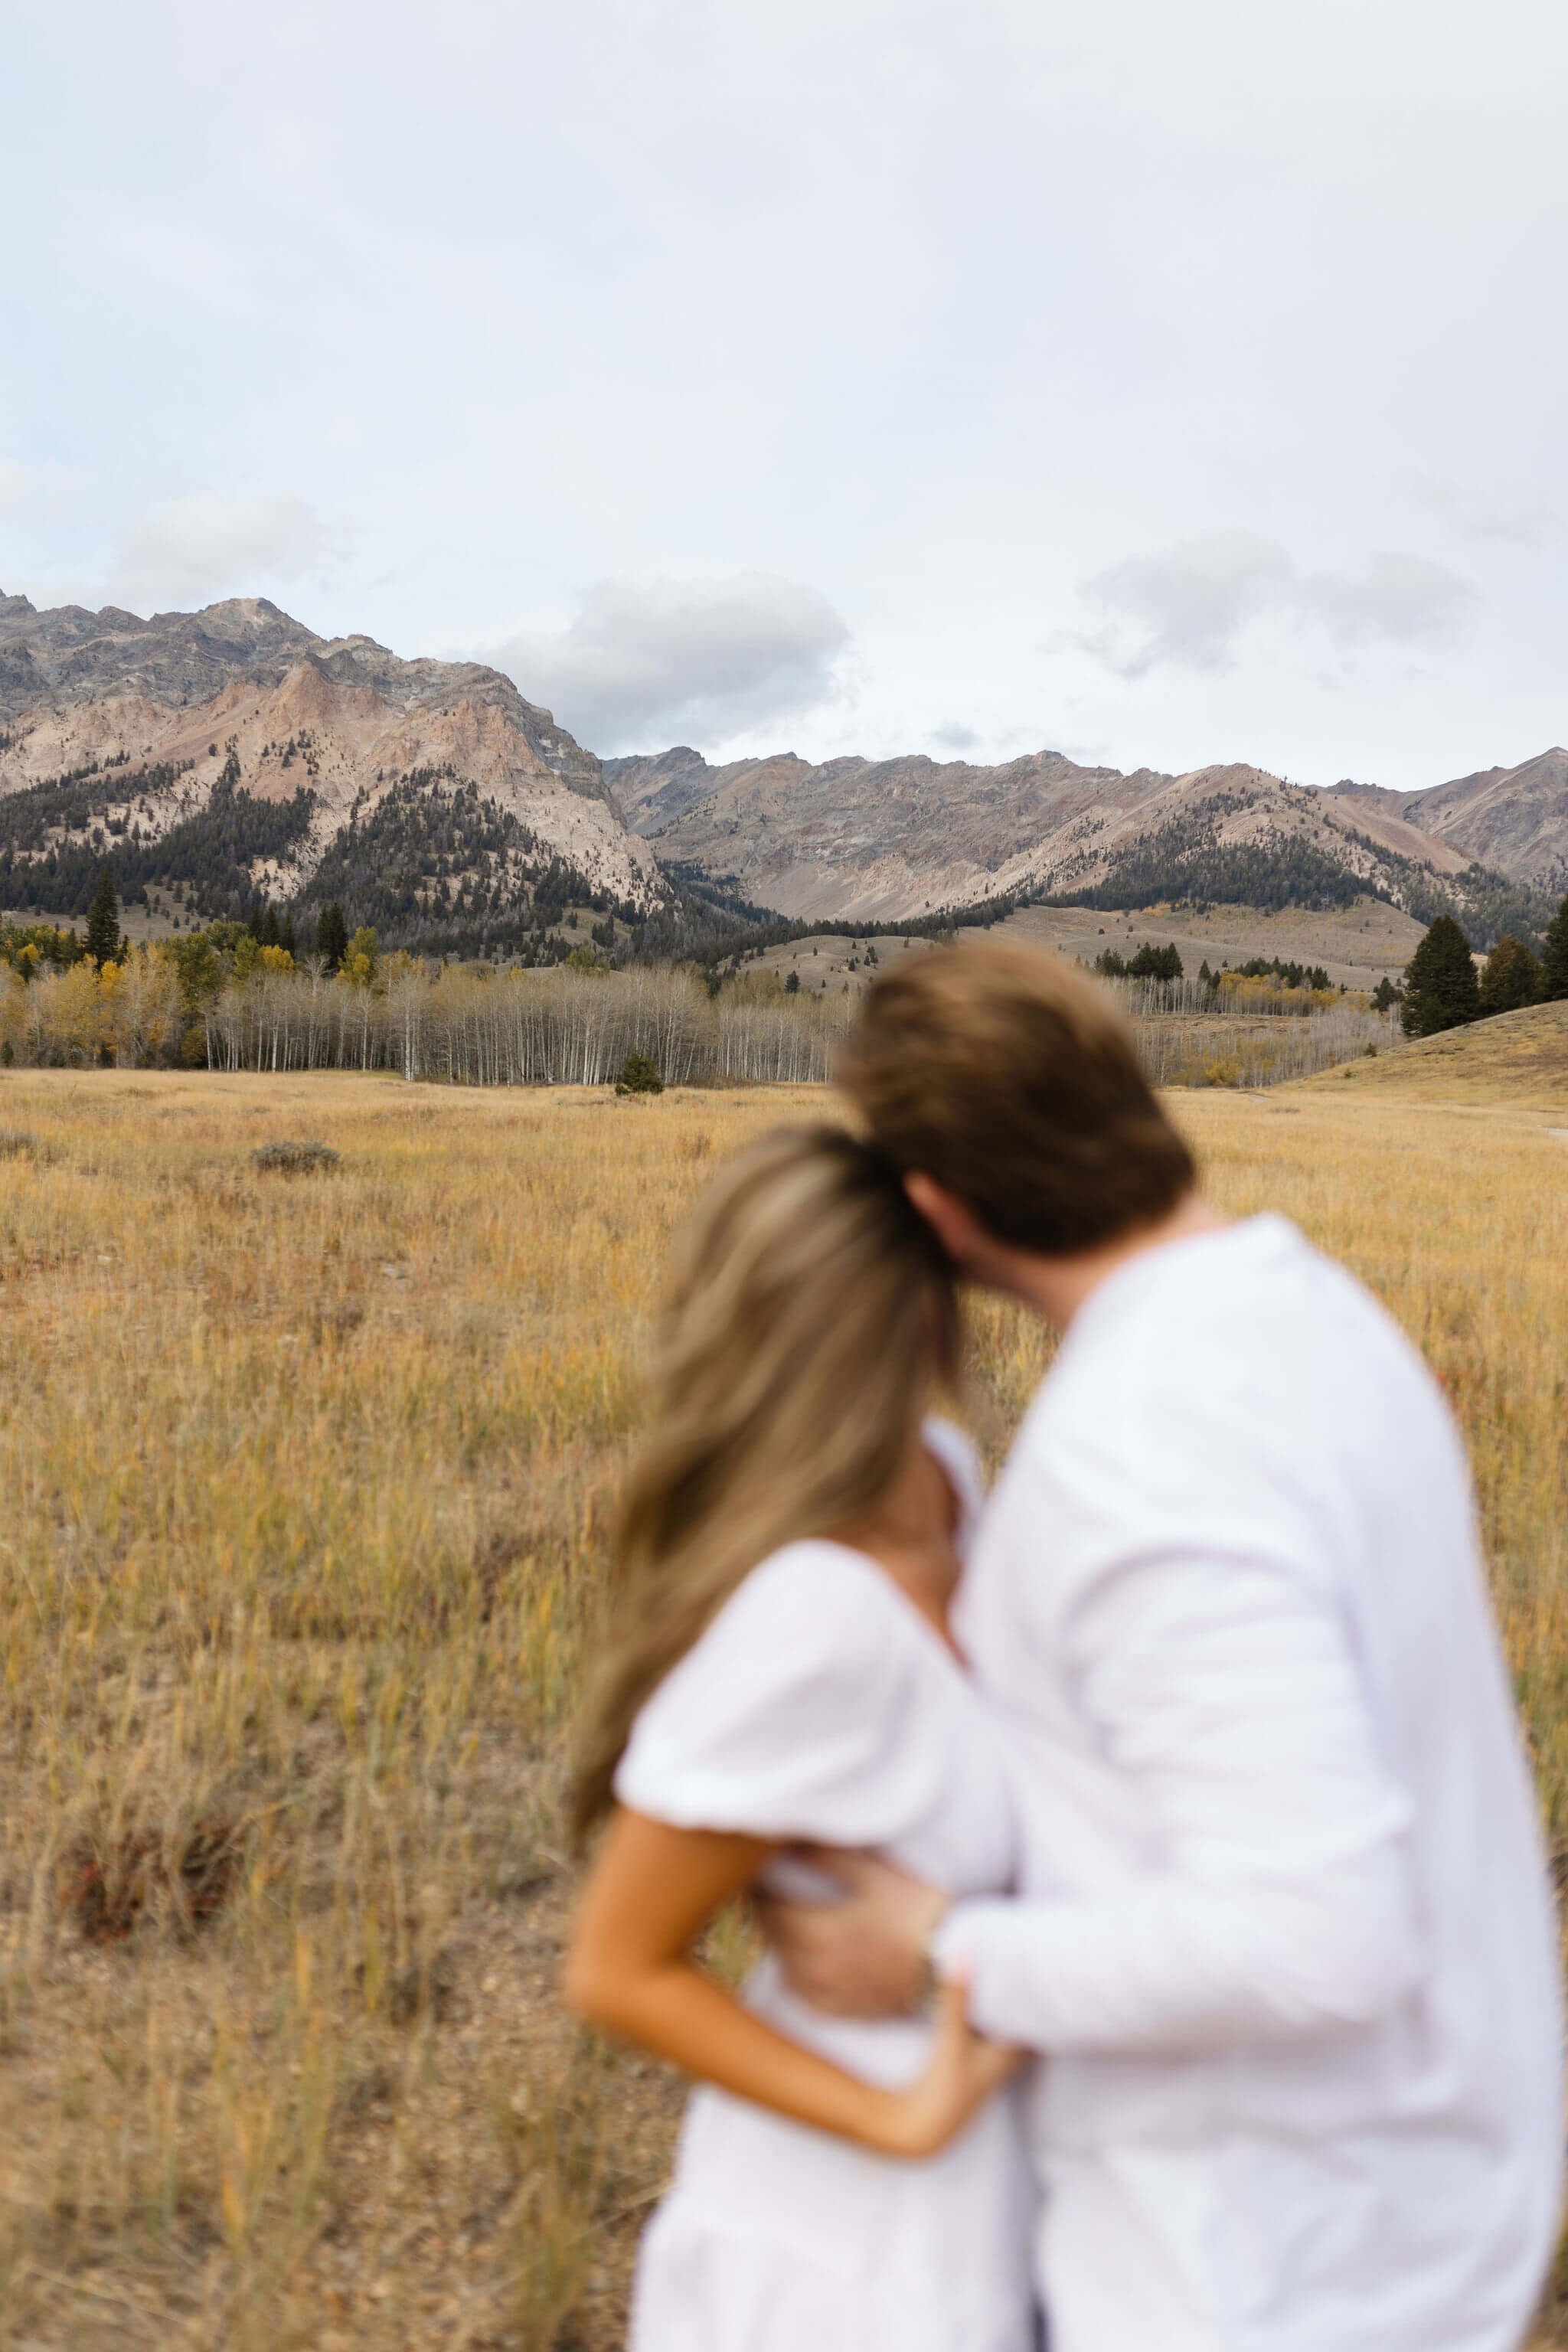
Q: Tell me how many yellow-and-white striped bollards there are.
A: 0